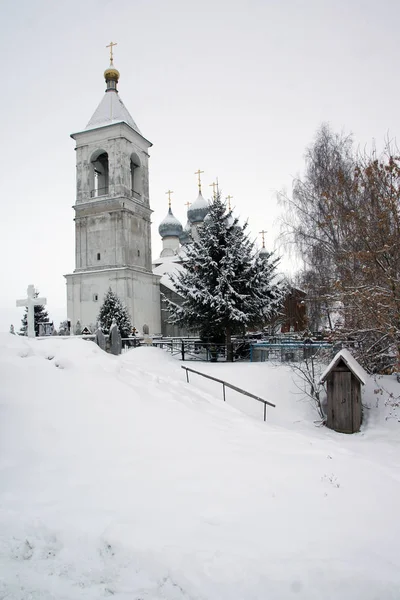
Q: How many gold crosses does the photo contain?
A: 7